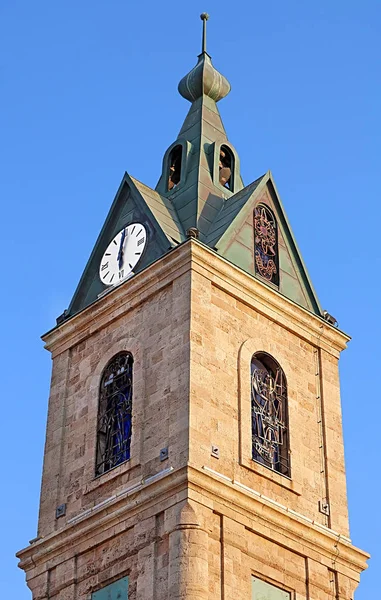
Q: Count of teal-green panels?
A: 2